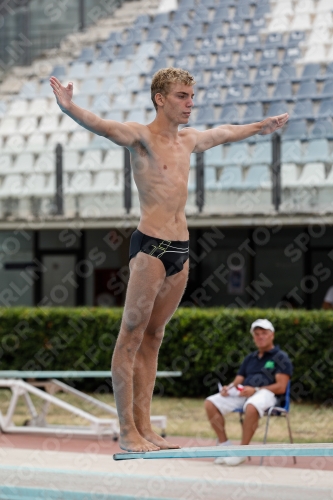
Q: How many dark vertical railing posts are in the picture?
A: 4